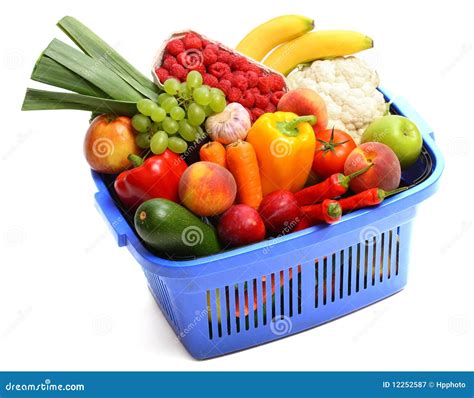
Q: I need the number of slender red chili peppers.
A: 3